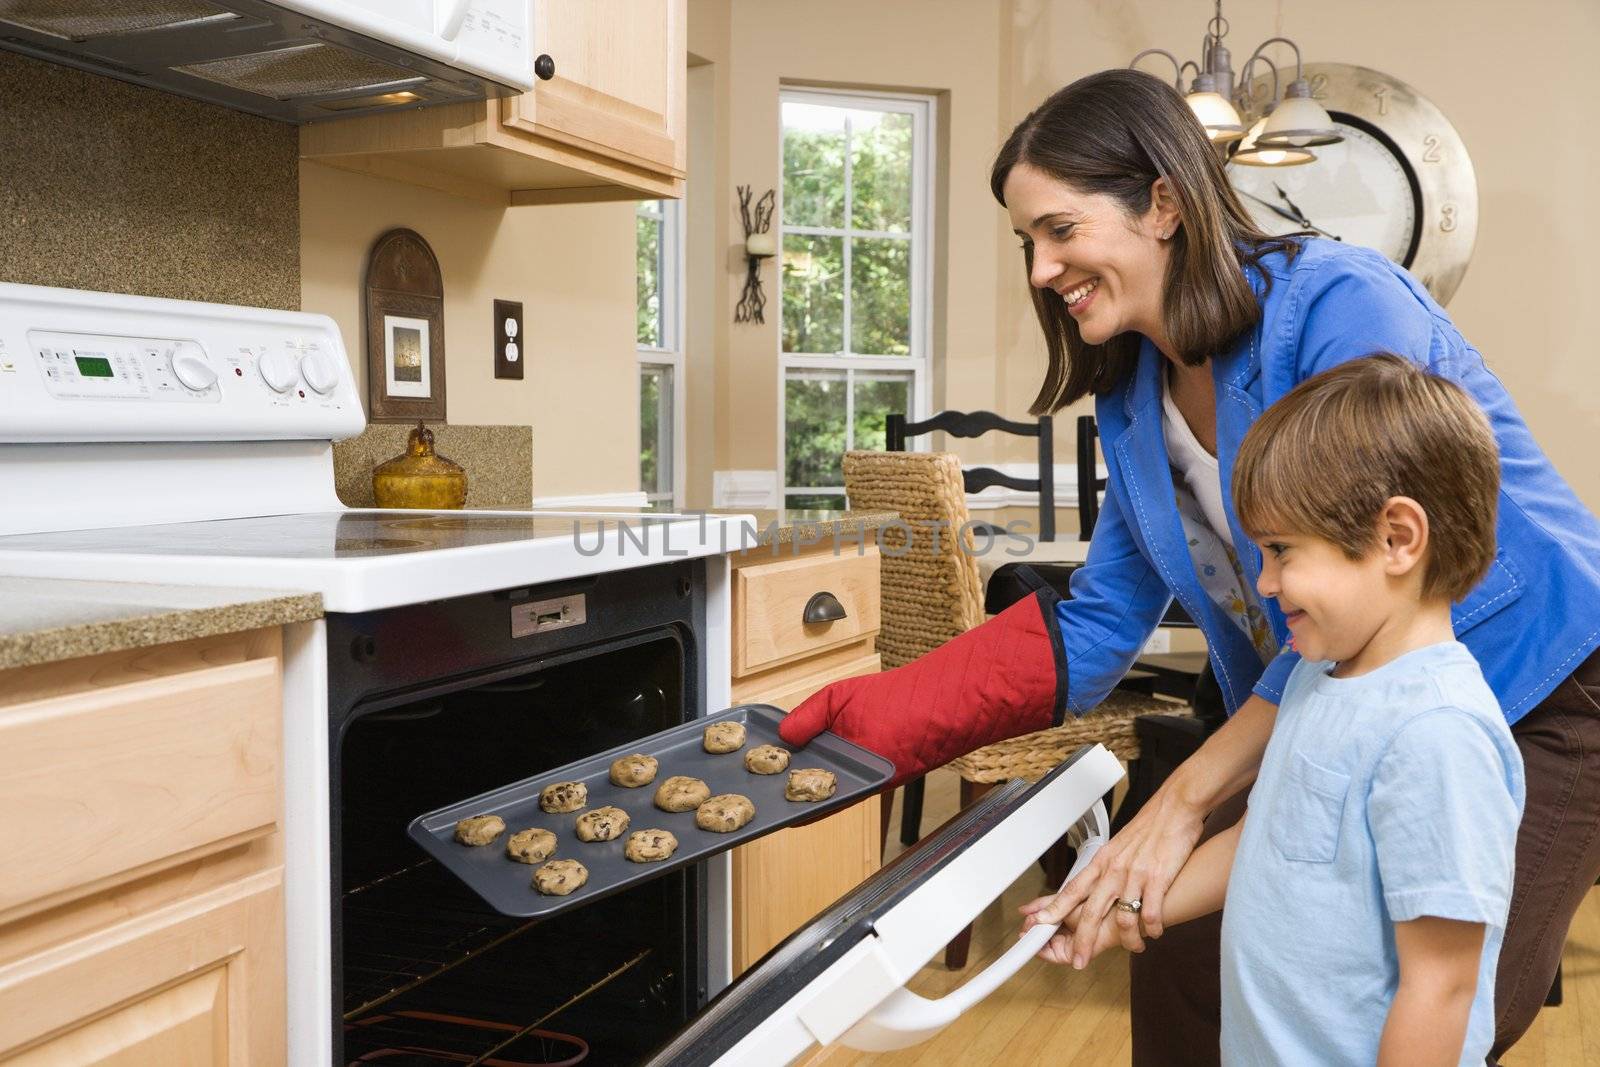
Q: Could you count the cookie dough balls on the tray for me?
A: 12